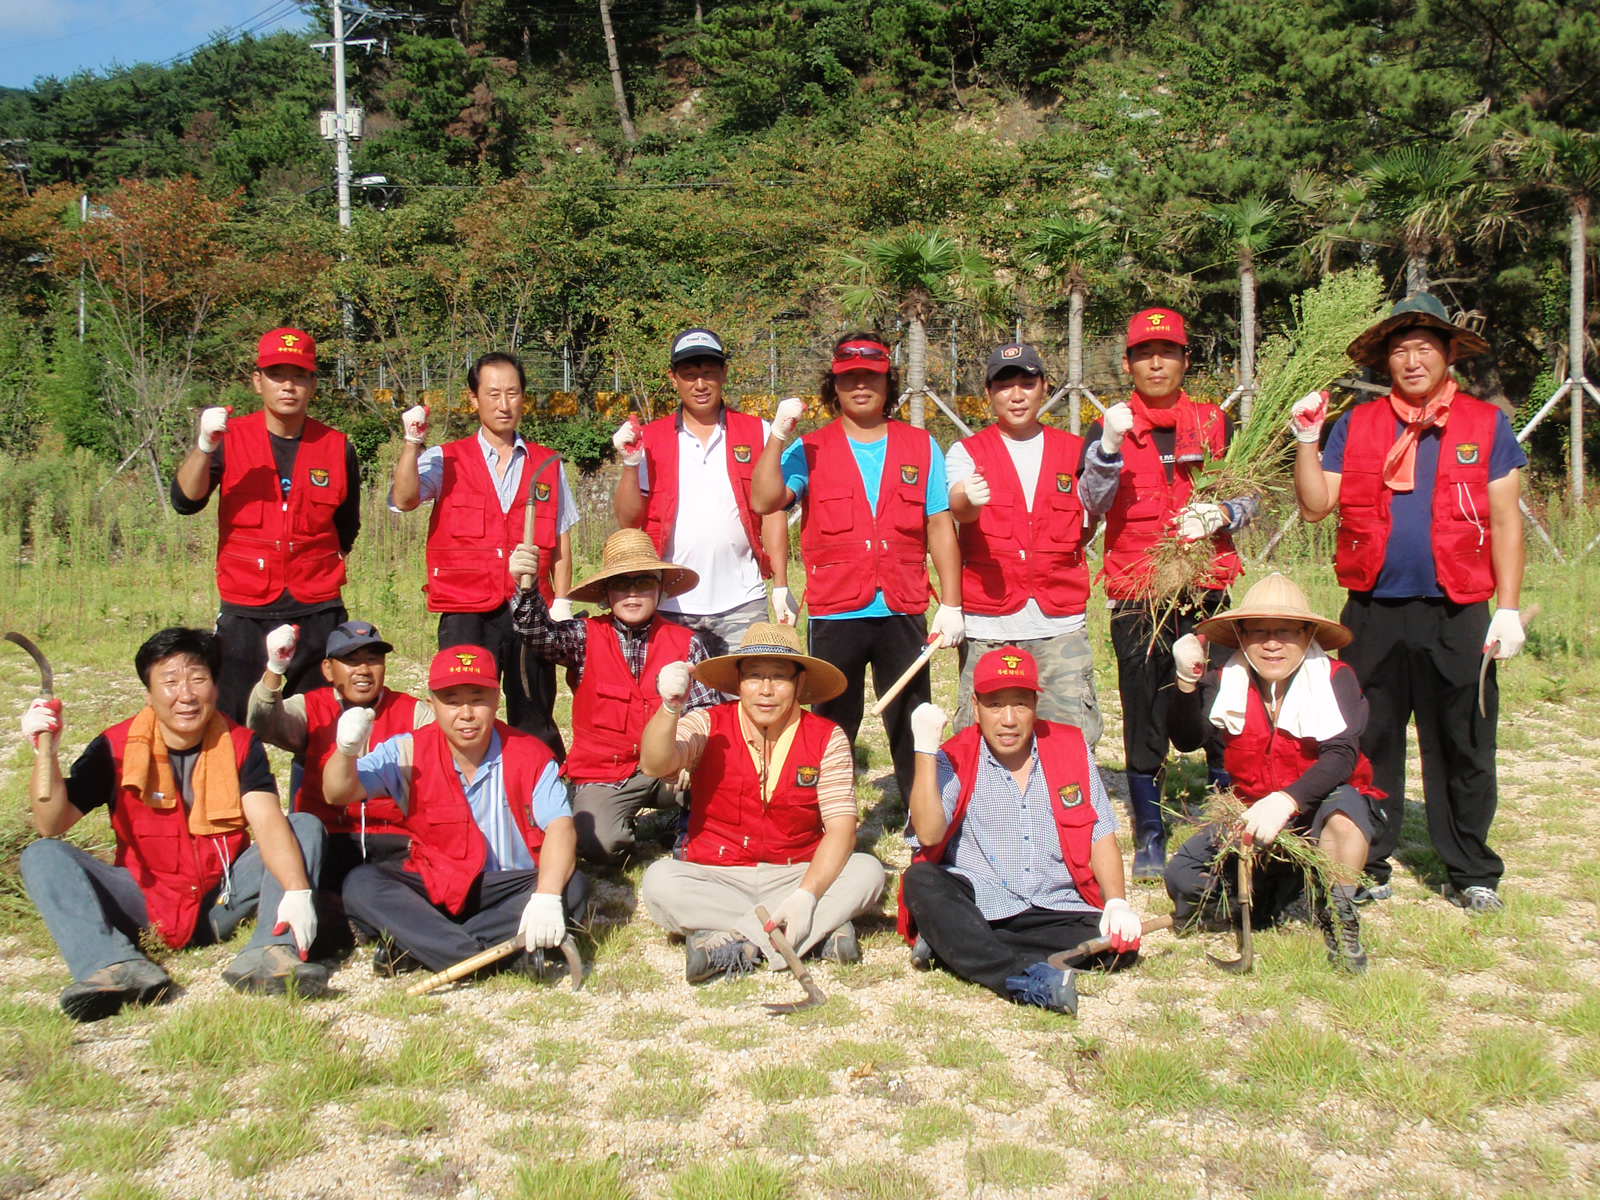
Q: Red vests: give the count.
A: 14